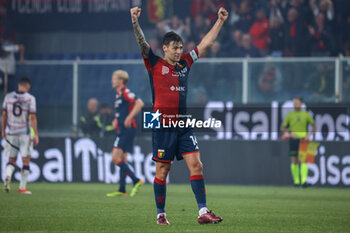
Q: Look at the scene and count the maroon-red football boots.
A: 2